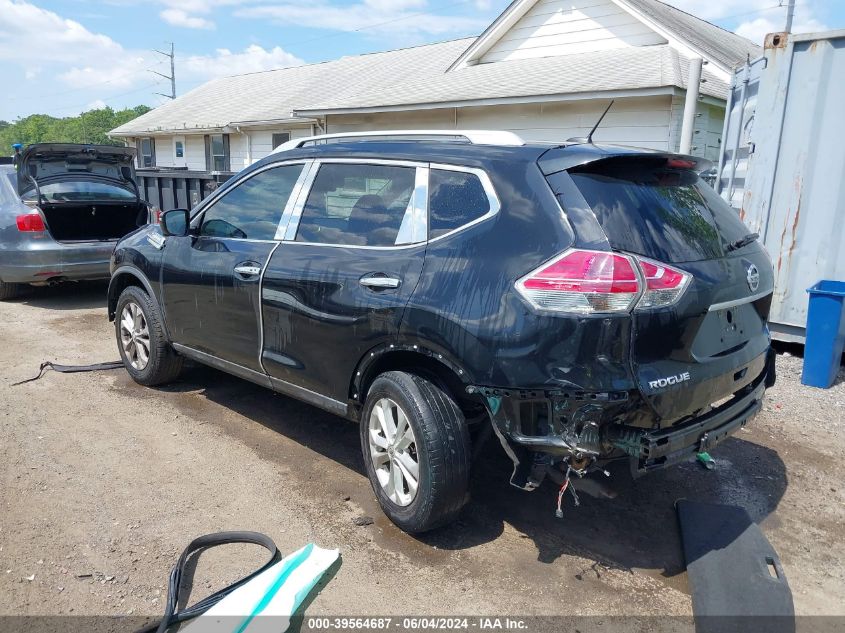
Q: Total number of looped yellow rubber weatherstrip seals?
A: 0